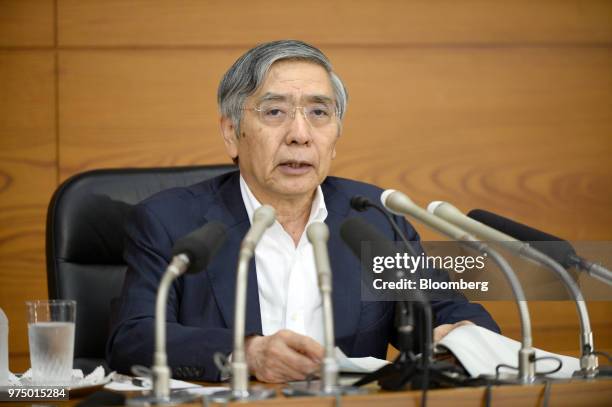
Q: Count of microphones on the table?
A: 8